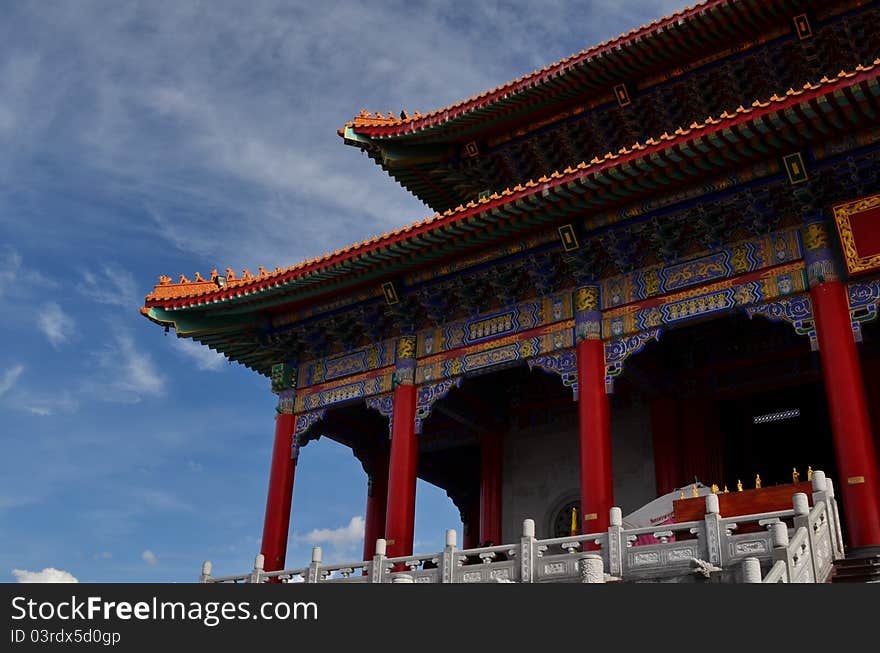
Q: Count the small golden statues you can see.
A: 8